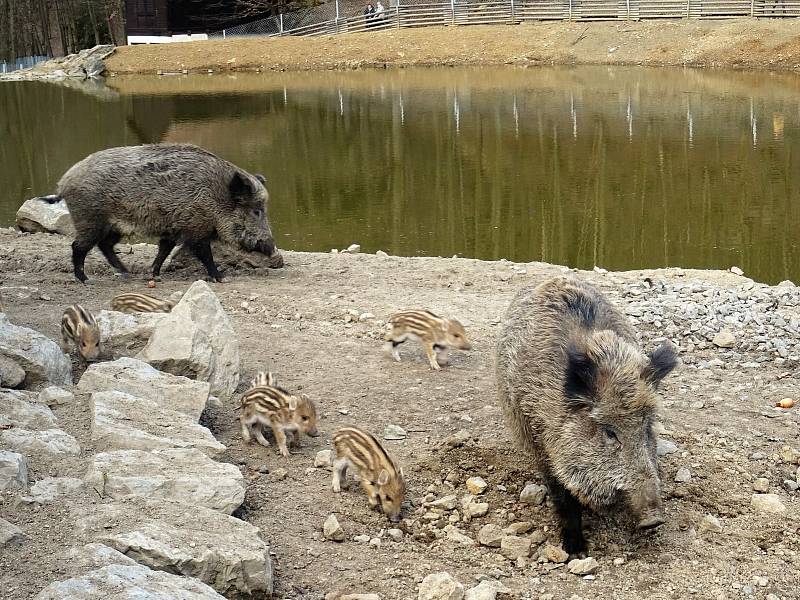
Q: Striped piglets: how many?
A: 6